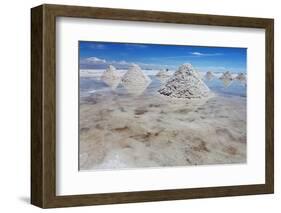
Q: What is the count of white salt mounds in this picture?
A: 7